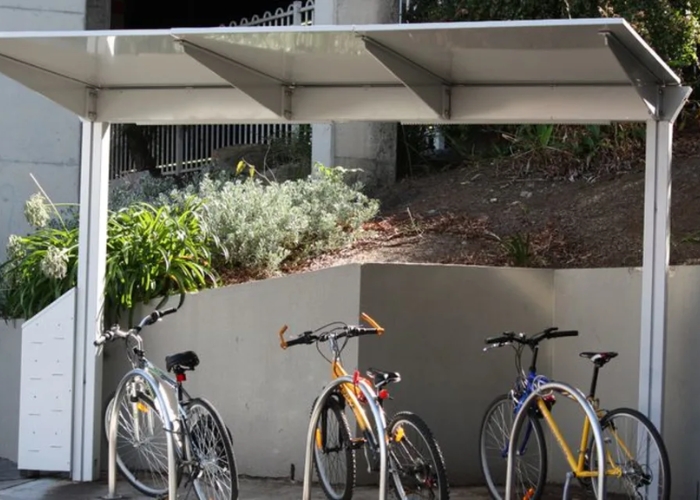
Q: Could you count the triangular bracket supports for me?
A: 4